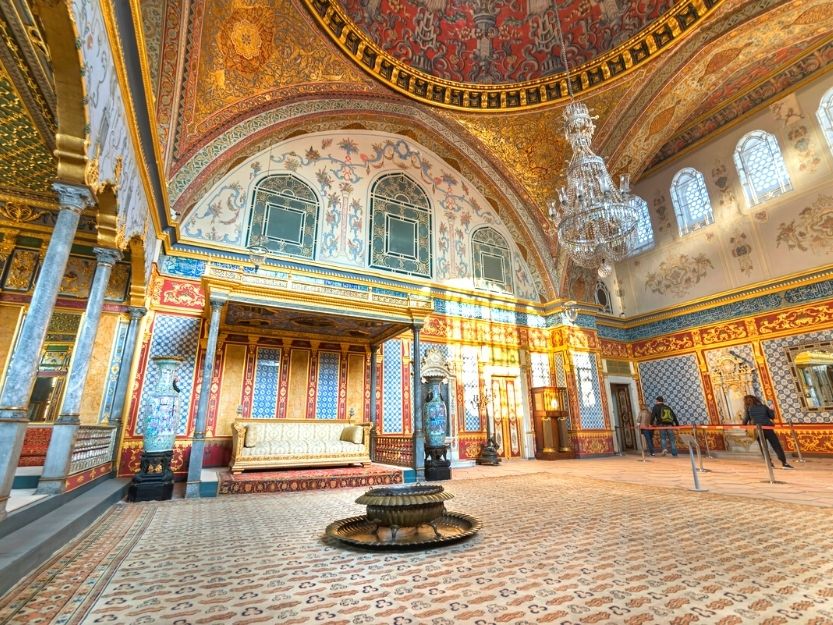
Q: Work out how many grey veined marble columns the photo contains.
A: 6